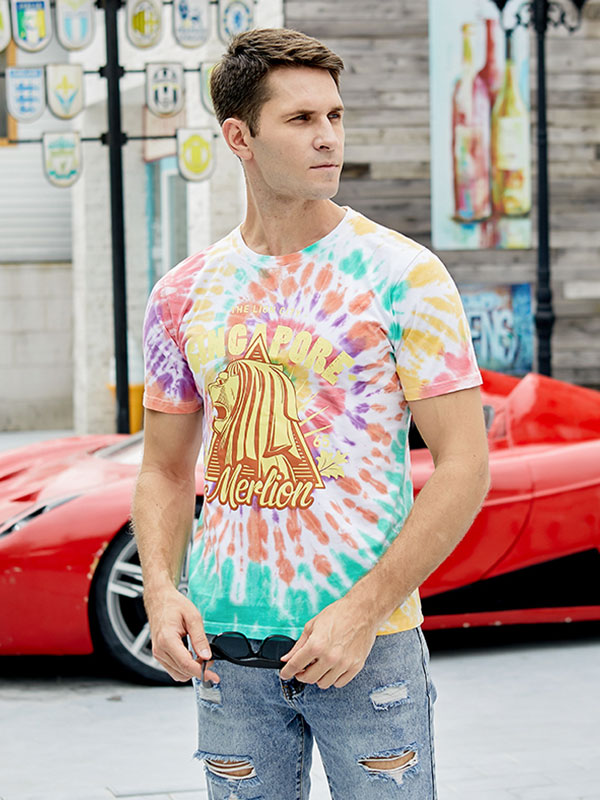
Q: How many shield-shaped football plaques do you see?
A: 12